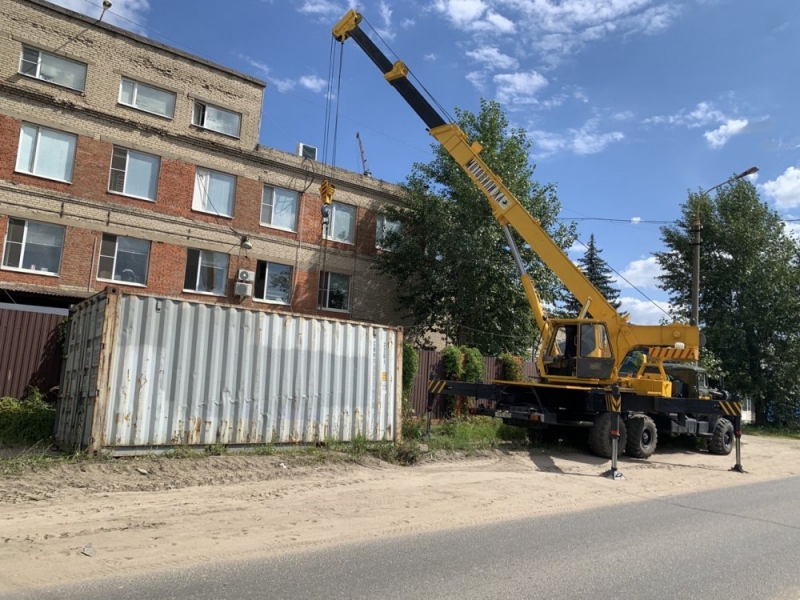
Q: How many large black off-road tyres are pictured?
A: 3